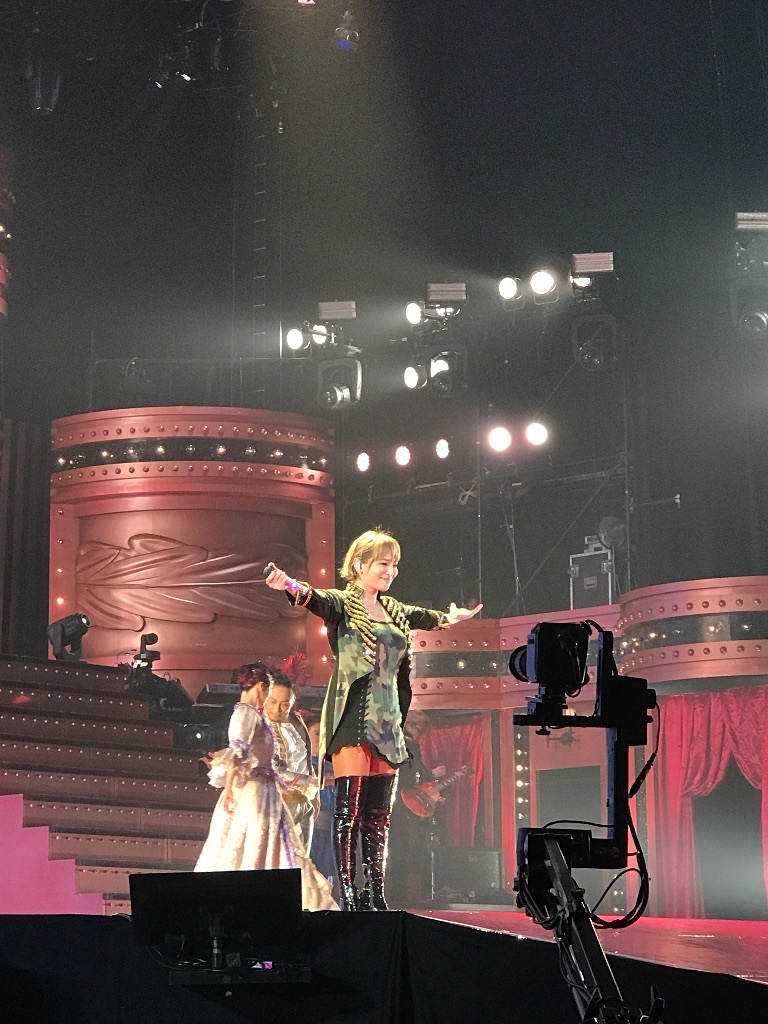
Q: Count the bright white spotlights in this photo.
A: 14